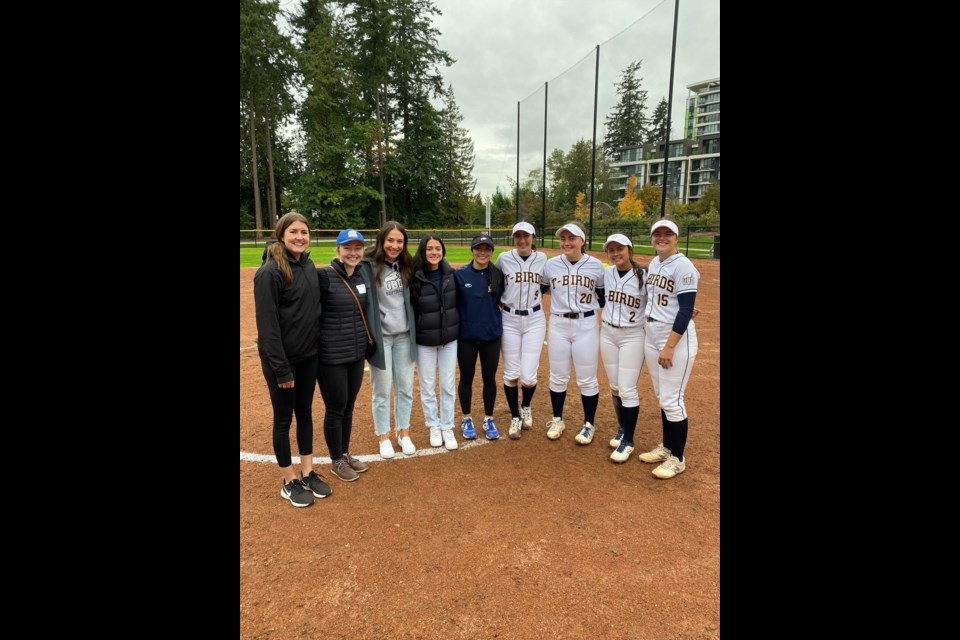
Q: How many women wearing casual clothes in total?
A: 5